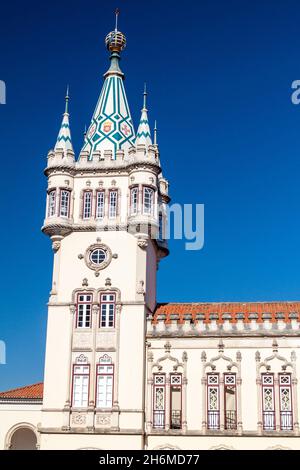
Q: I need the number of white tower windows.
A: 12